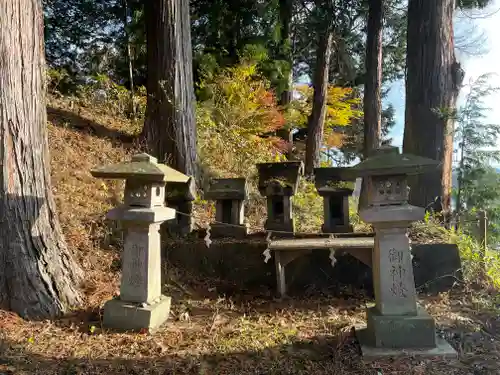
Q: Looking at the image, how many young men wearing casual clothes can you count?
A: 0